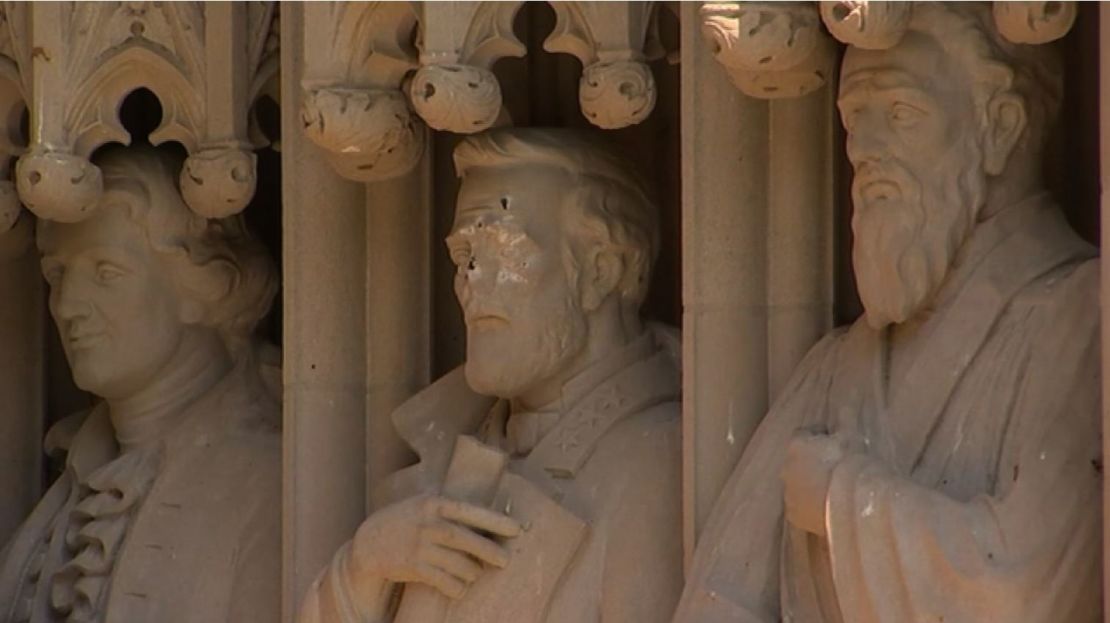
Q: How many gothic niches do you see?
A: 3